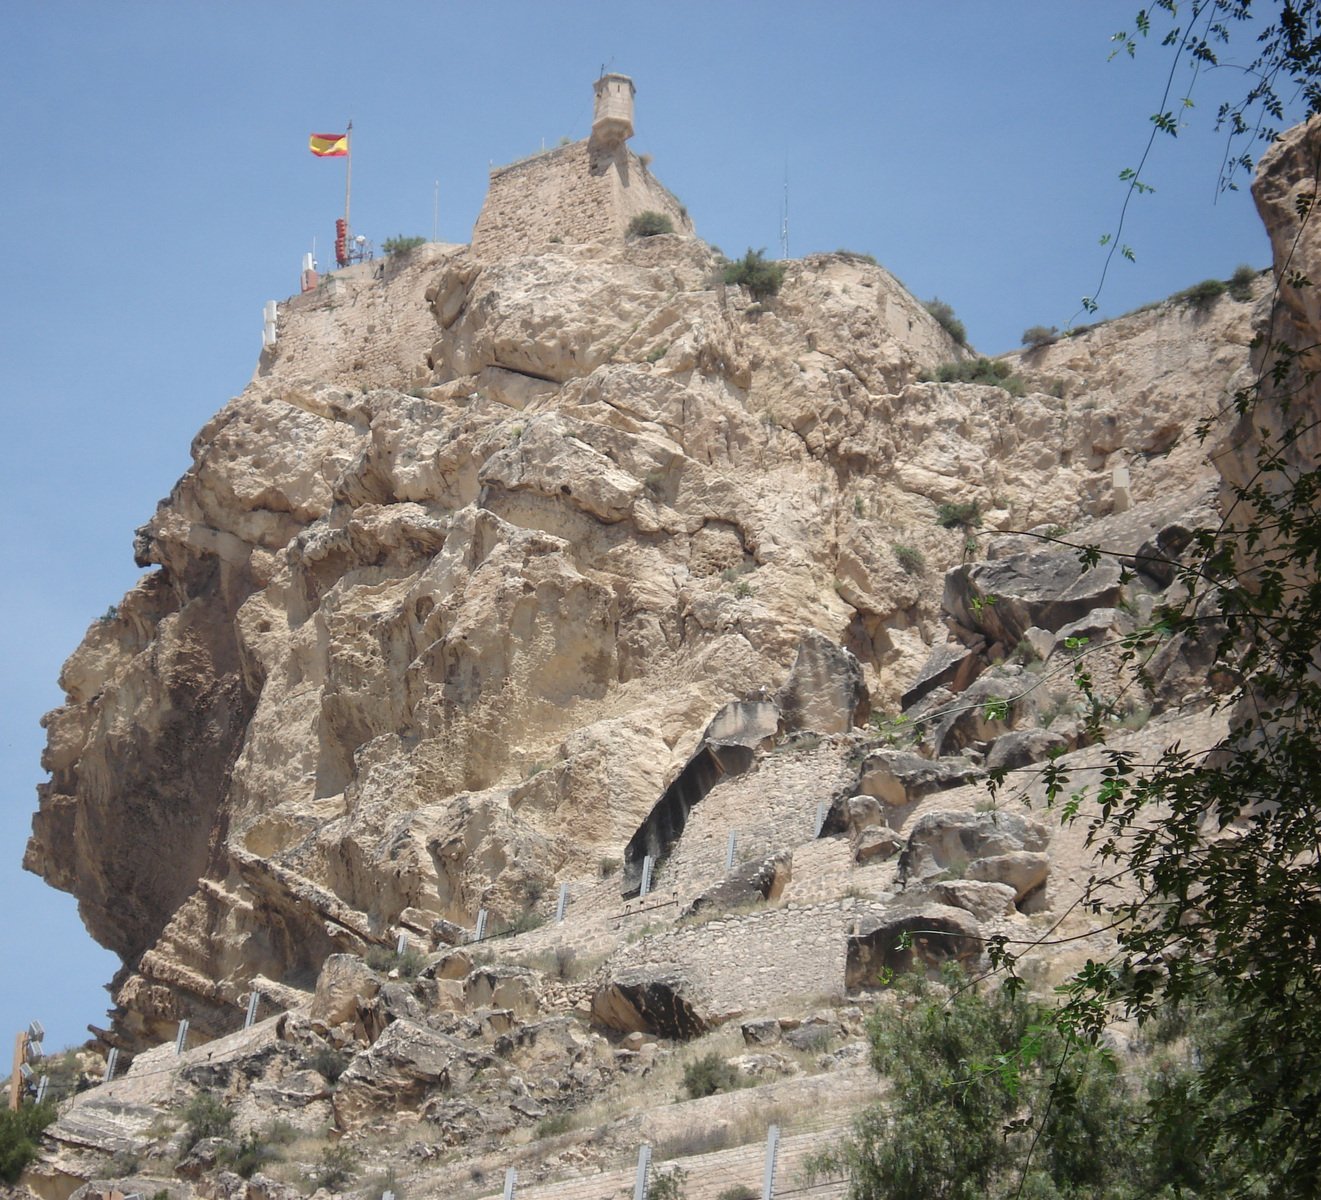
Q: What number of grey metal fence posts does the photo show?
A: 14